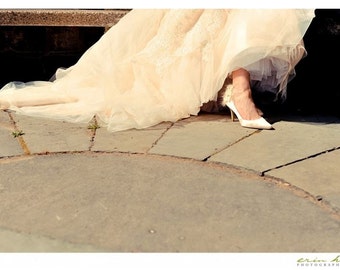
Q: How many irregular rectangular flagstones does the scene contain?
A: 6